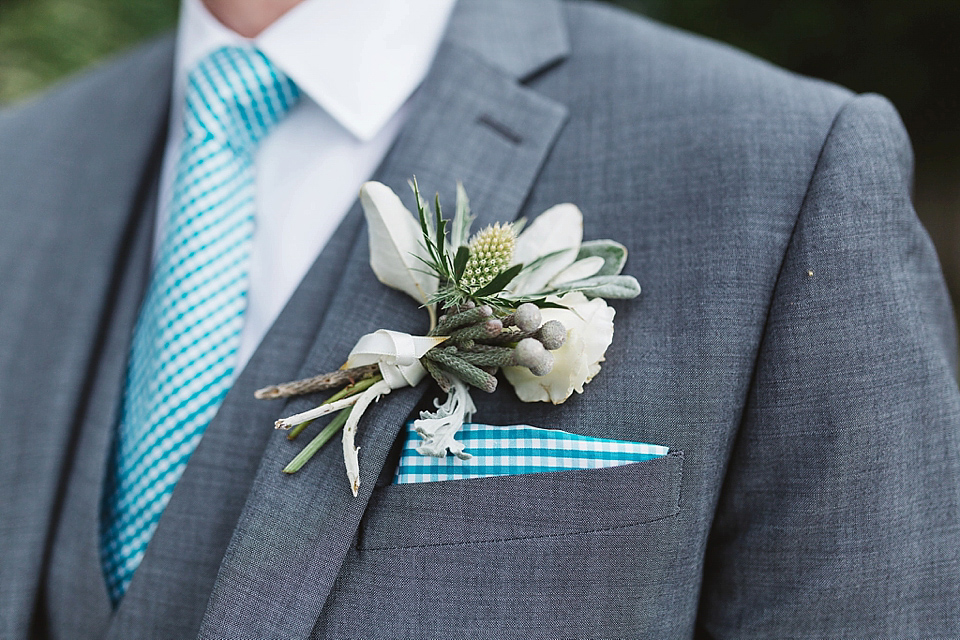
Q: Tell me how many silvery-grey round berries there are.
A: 4